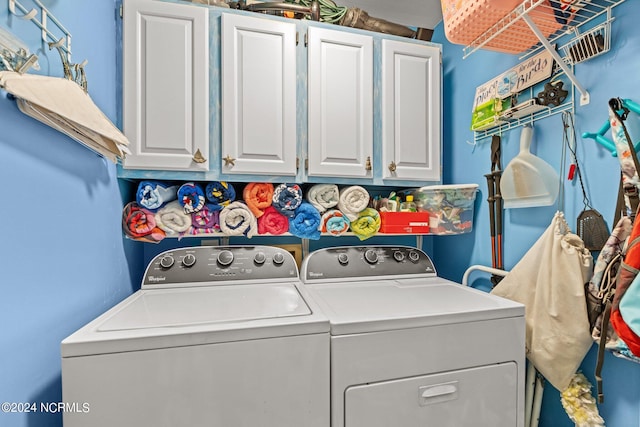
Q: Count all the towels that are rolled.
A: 15